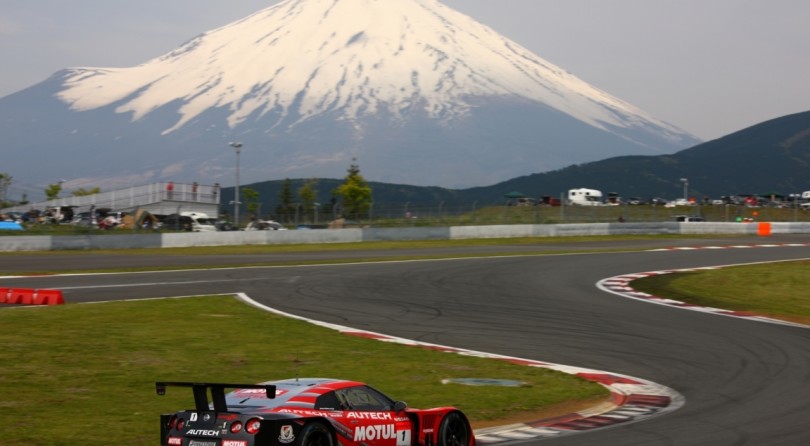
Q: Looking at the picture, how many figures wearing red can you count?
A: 2